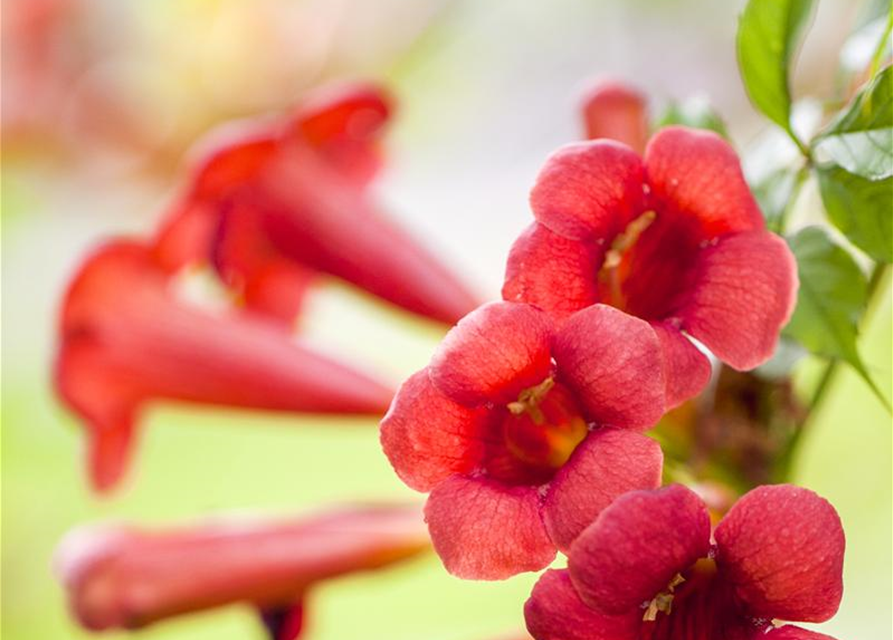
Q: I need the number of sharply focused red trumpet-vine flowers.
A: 3